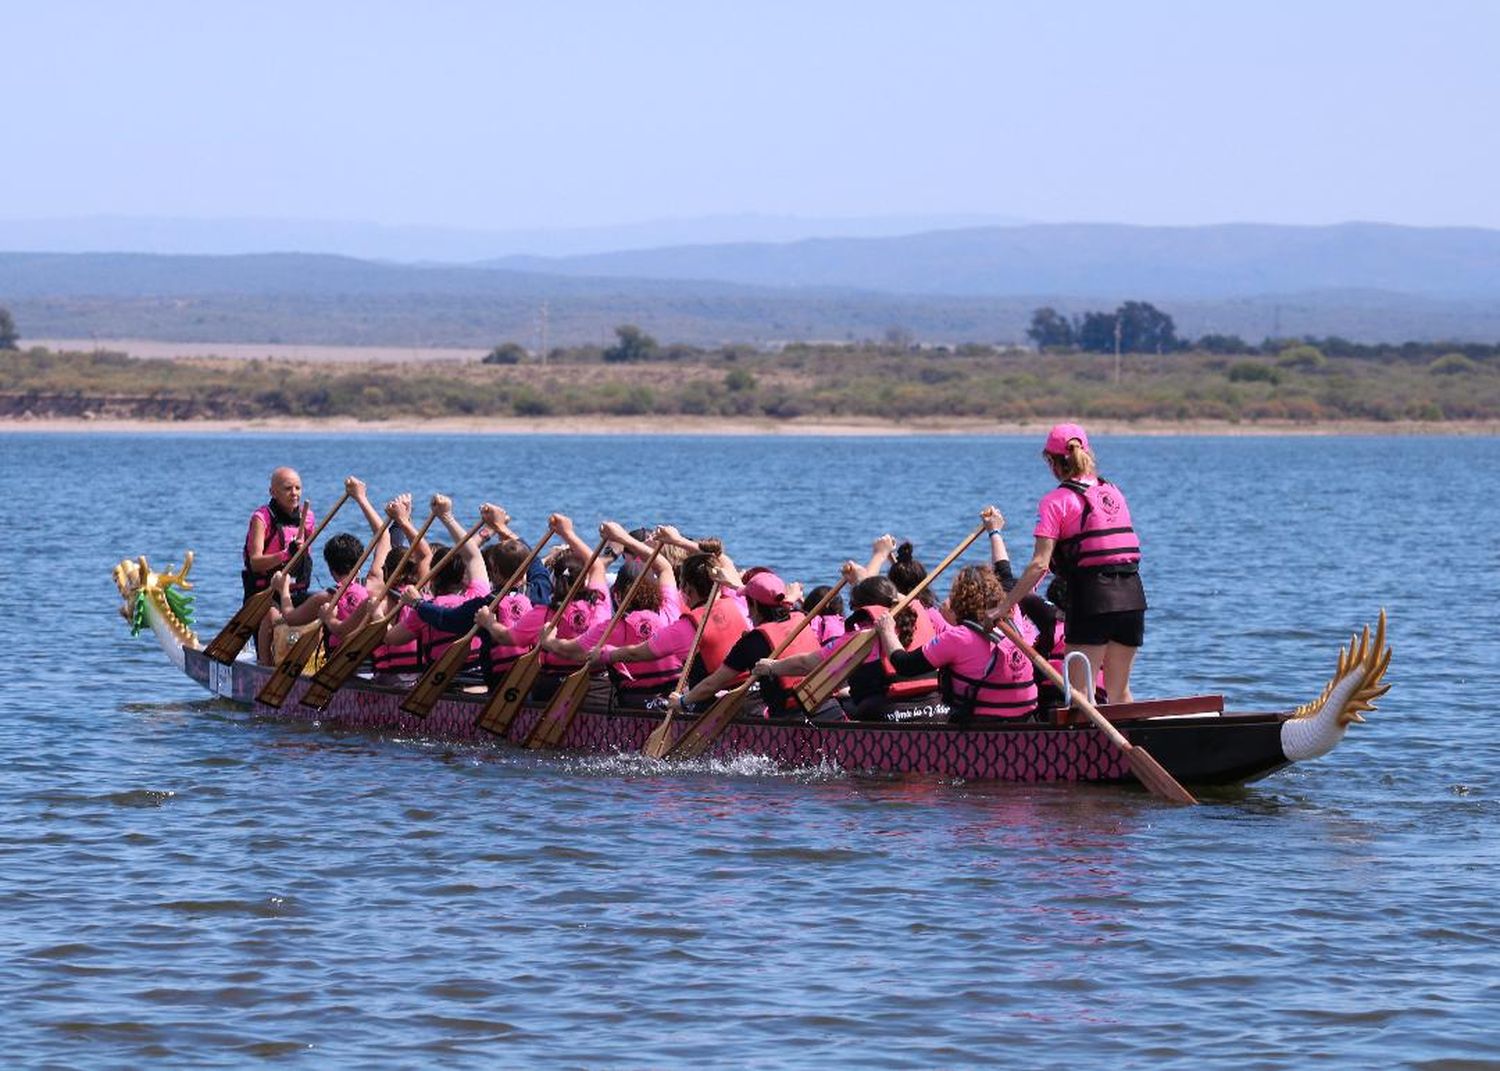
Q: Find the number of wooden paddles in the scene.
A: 11